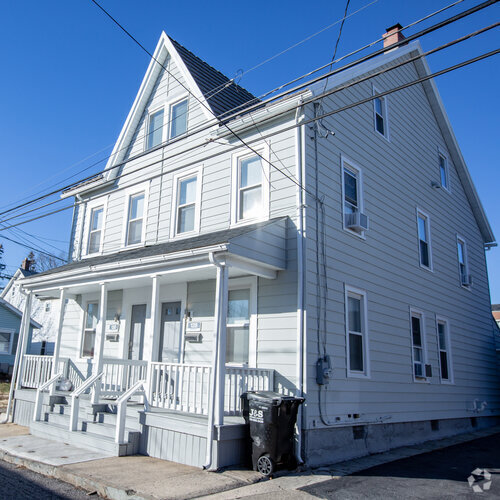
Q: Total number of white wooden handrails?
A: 3